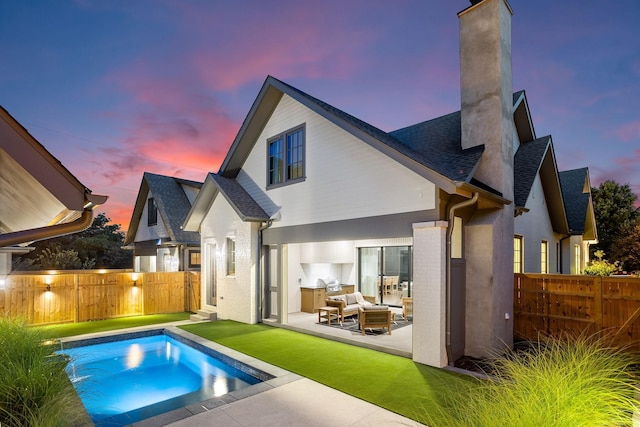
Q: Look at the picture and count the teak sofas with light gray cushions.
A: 1